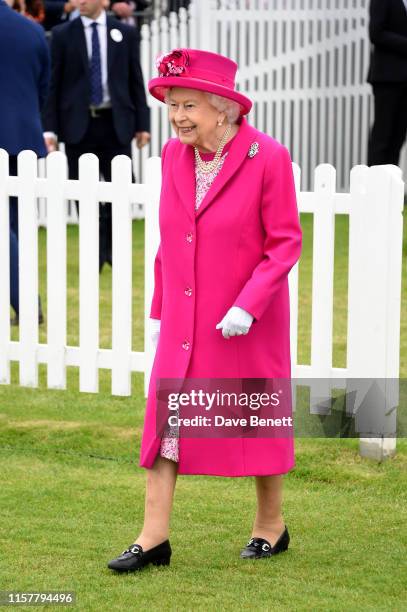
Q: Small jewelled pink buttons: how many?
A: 3